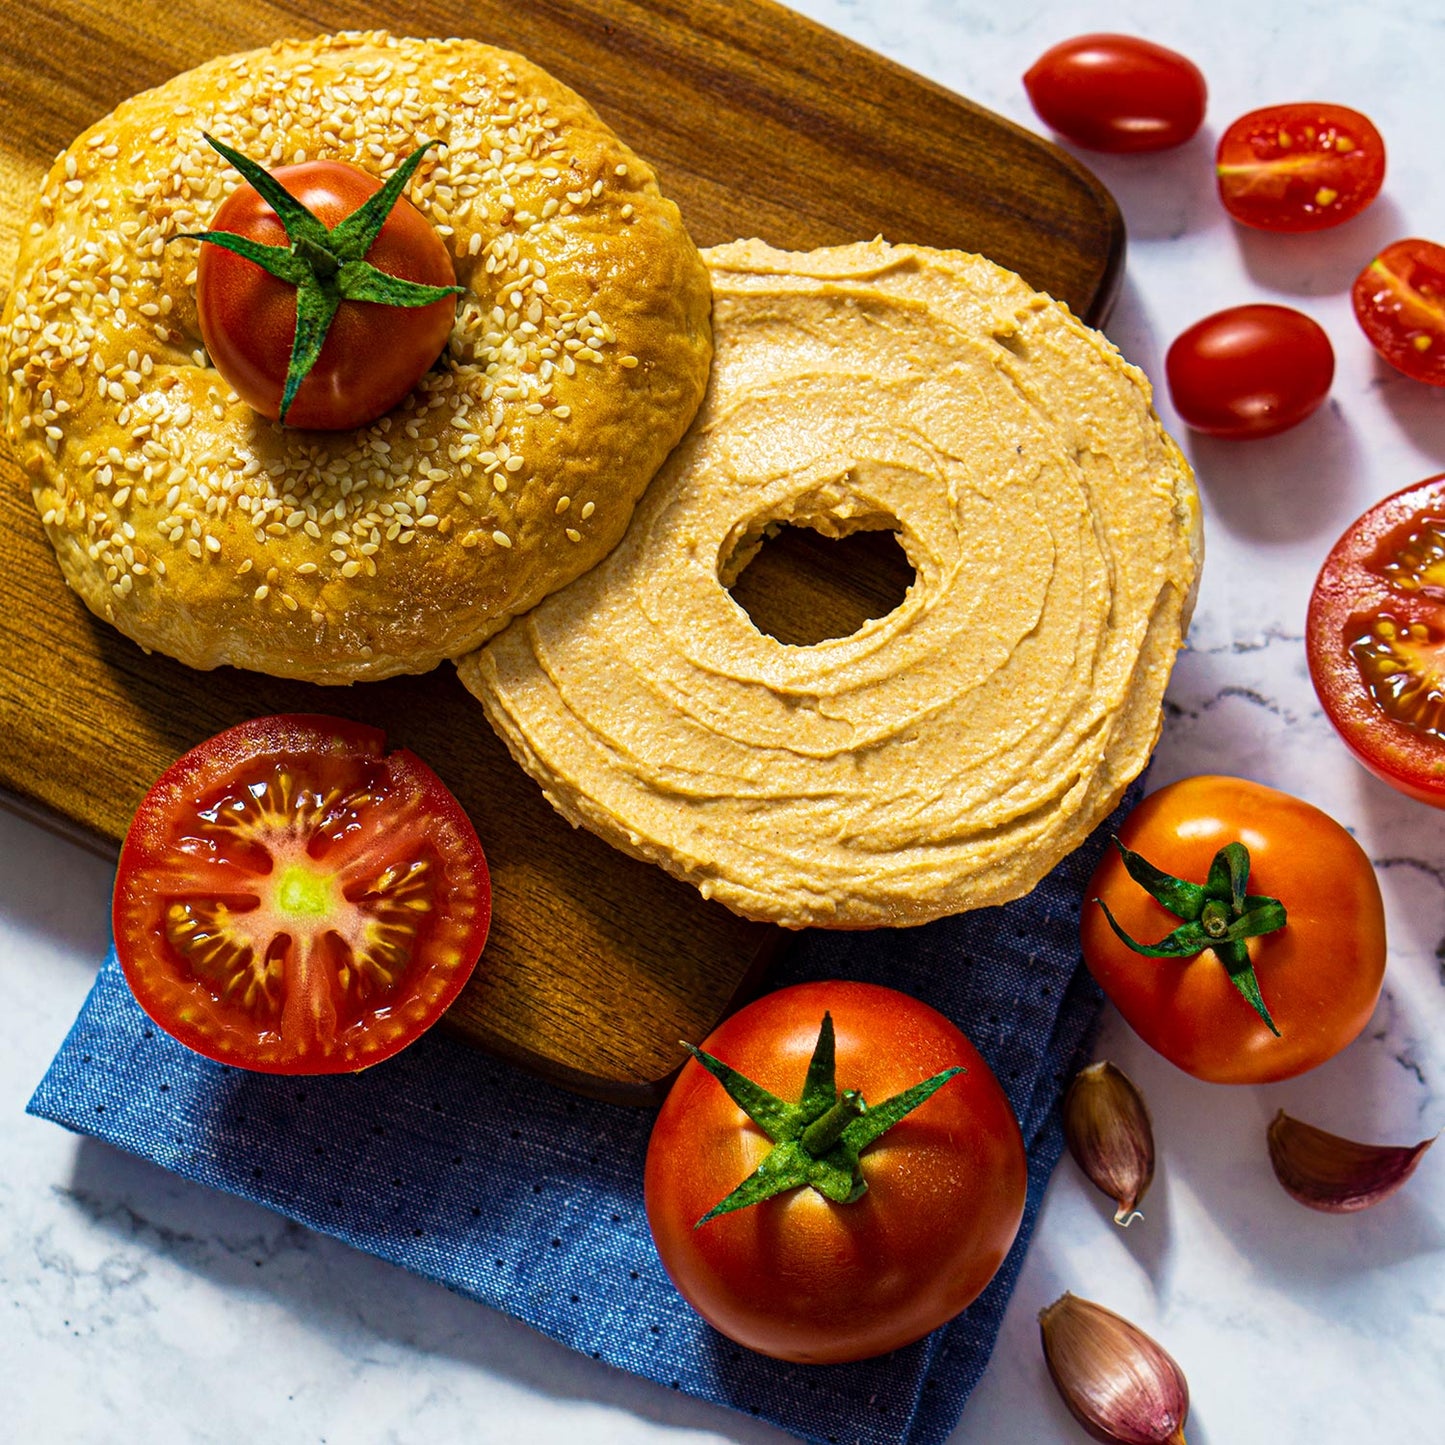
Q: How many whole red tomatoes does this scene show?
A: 5